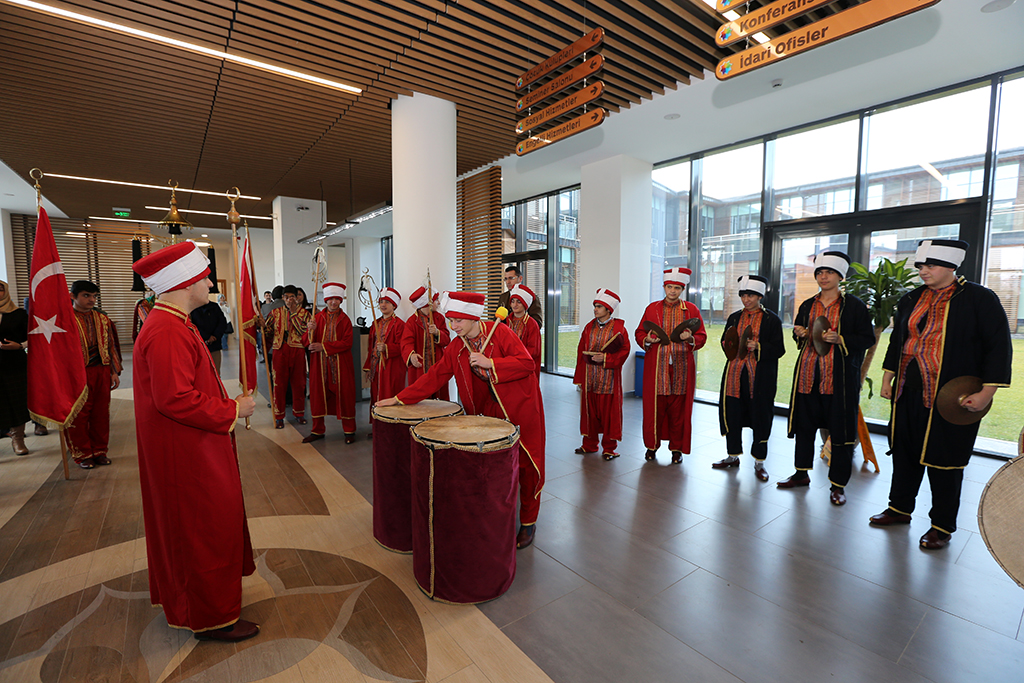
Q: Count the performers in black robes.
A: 3